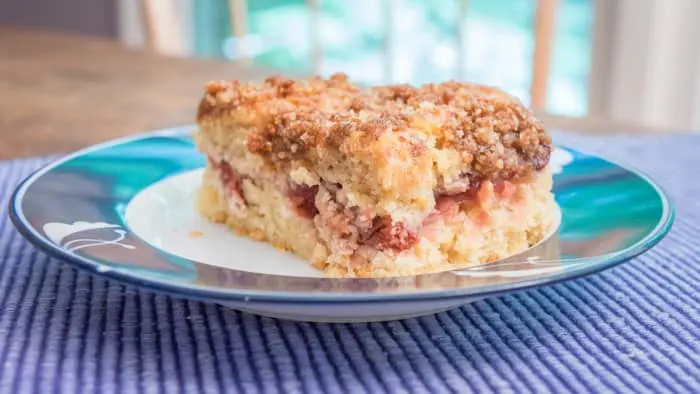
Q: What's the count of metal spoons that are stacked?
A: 0